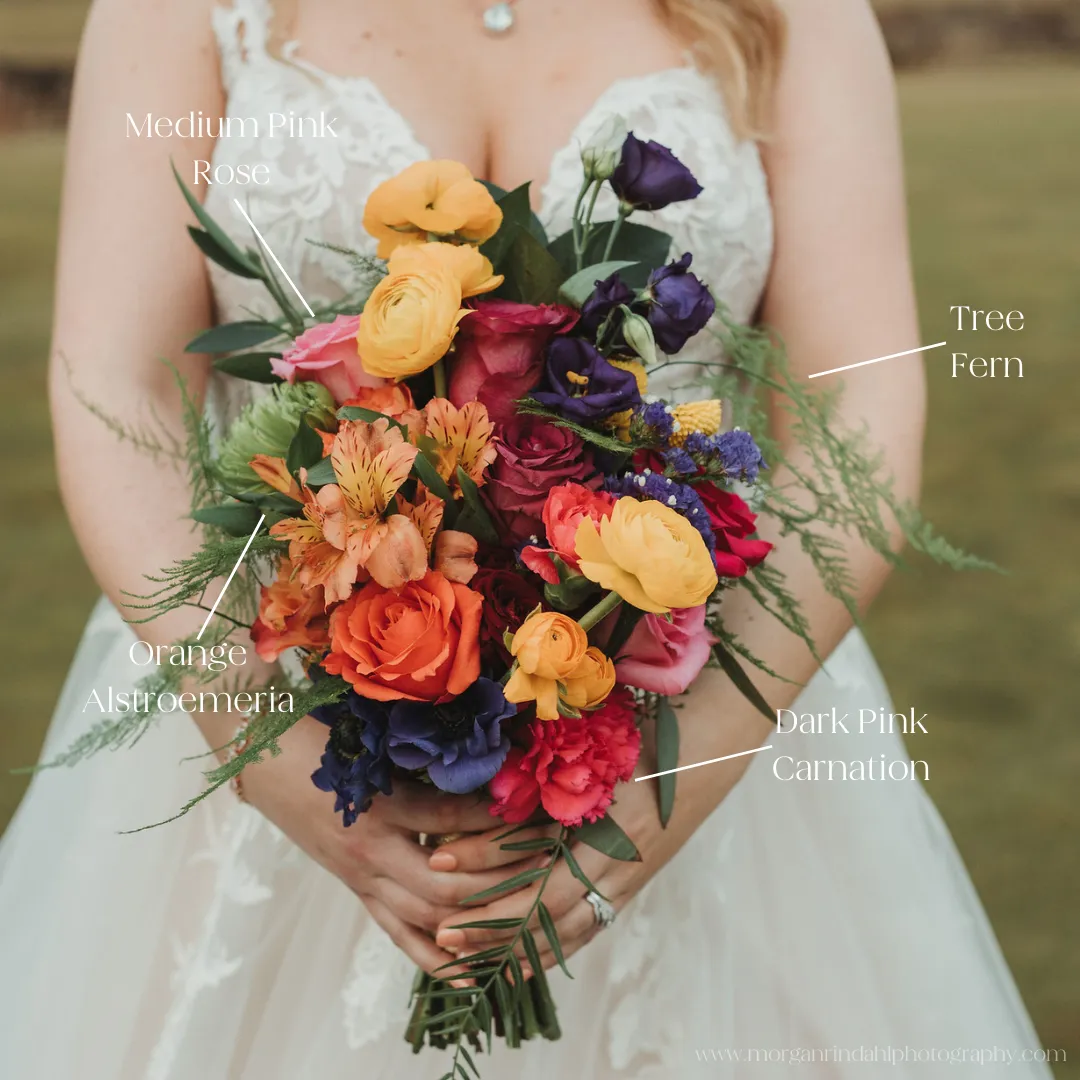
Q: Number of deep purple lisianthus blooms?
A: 4